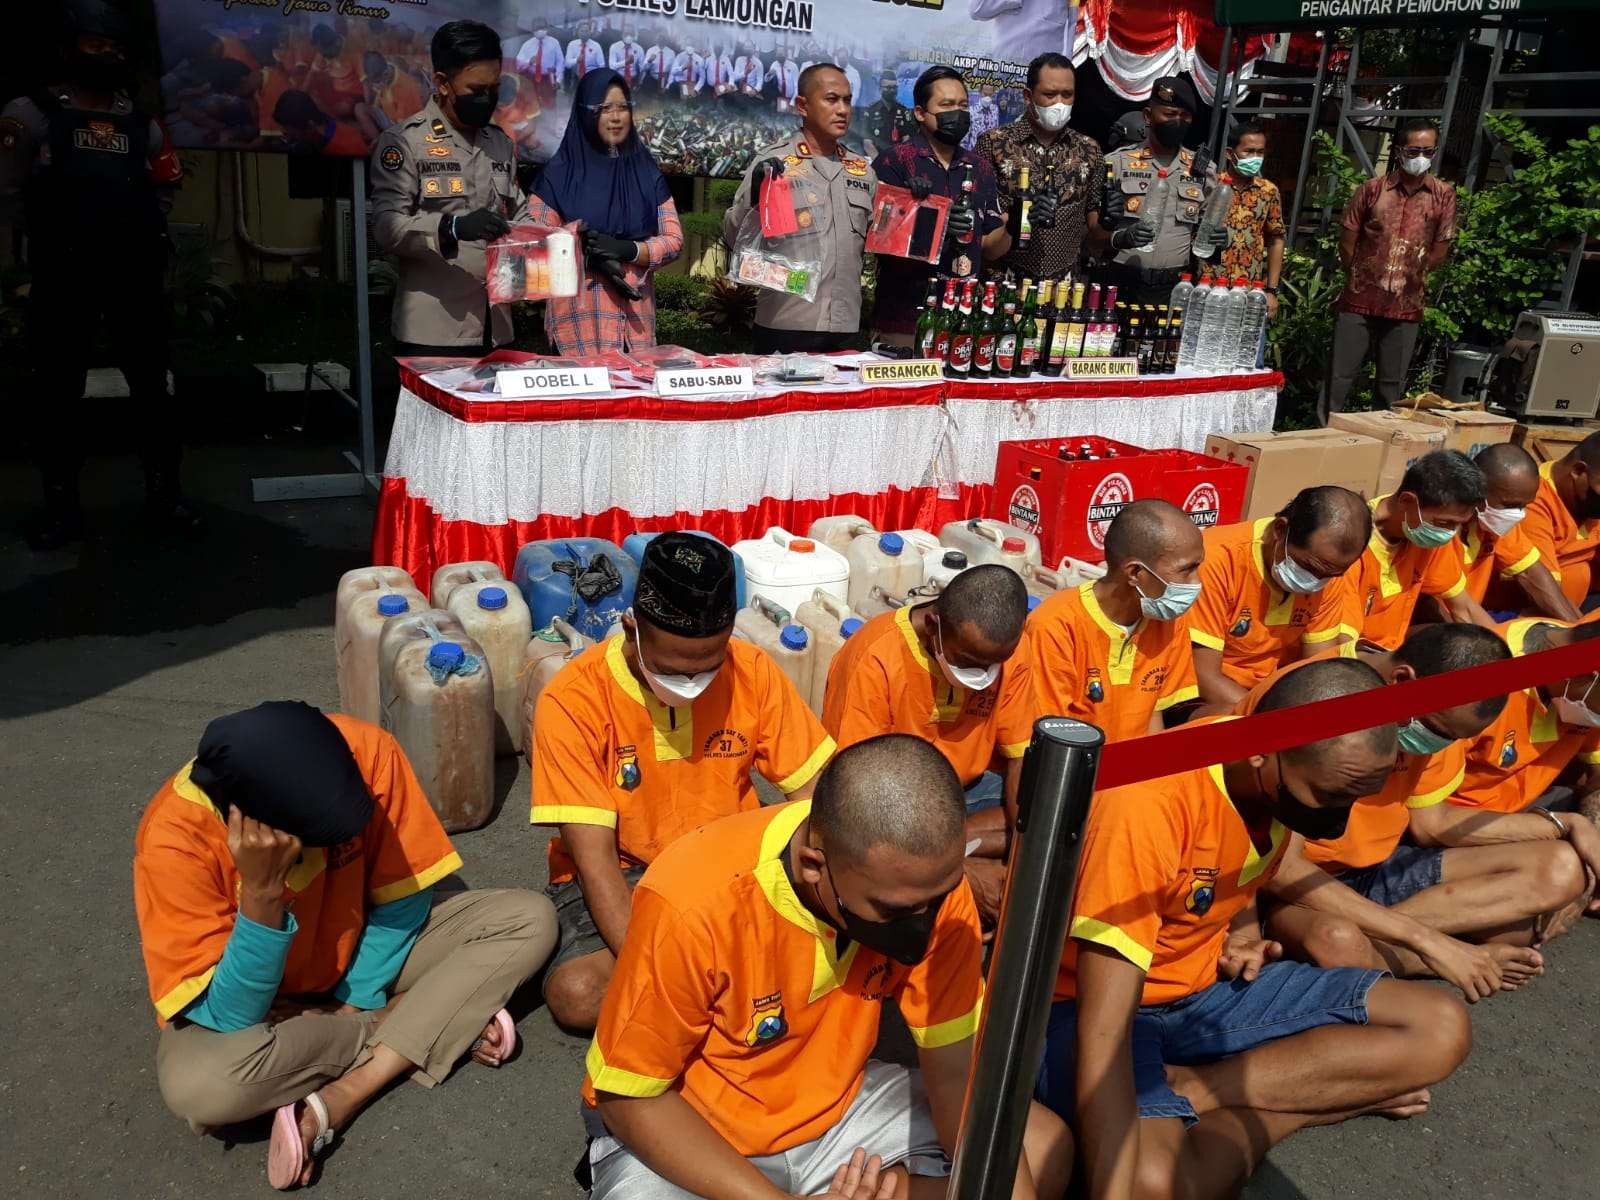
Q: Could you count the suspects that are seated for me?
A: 12